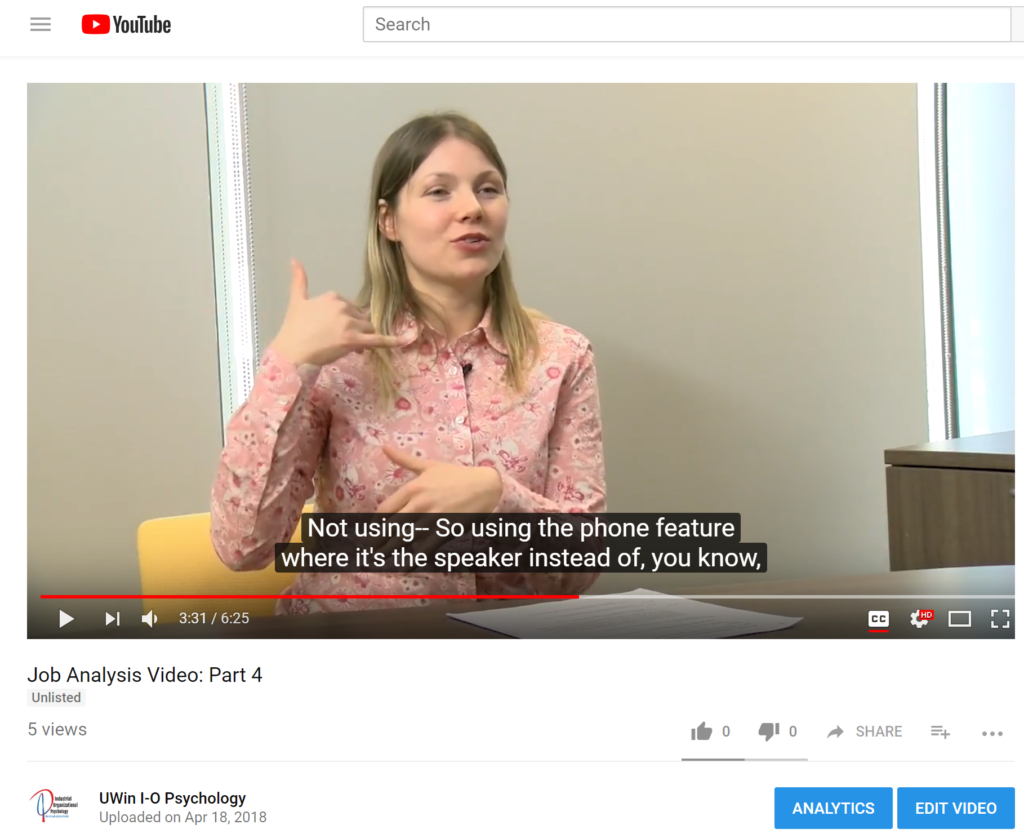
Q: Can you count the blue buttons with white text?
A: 2